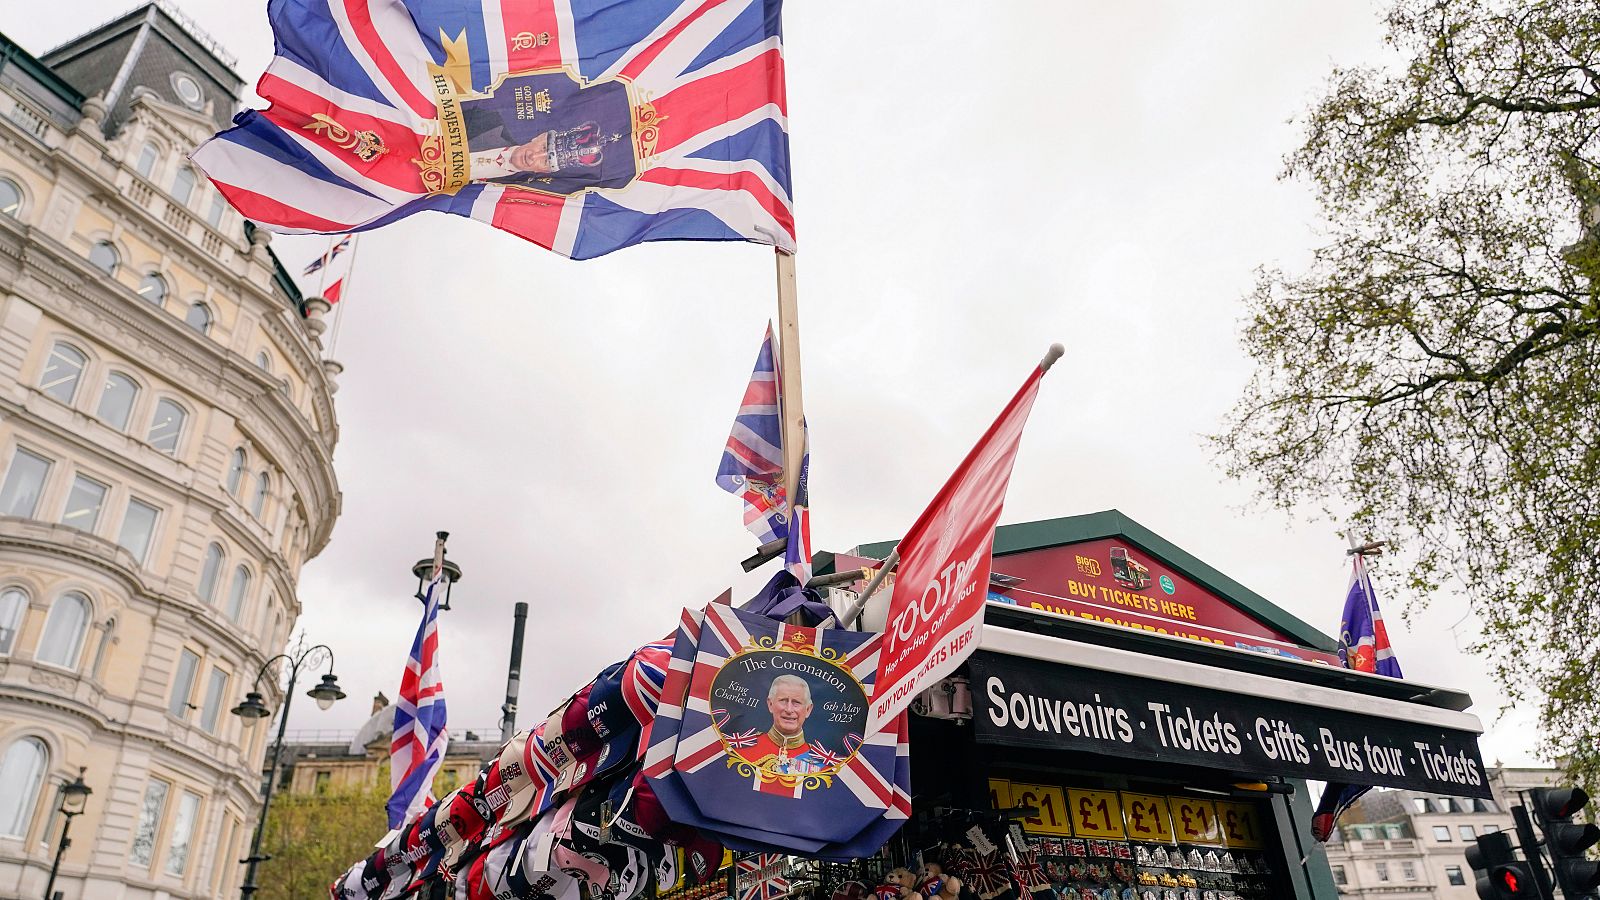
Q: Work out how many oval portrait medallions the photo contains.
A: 1